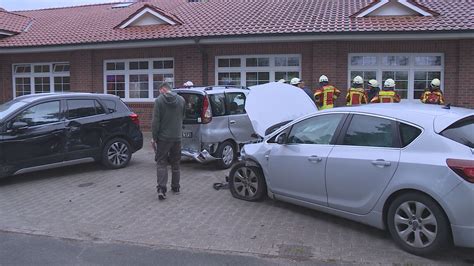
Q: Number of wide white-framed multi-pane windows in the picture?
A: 4